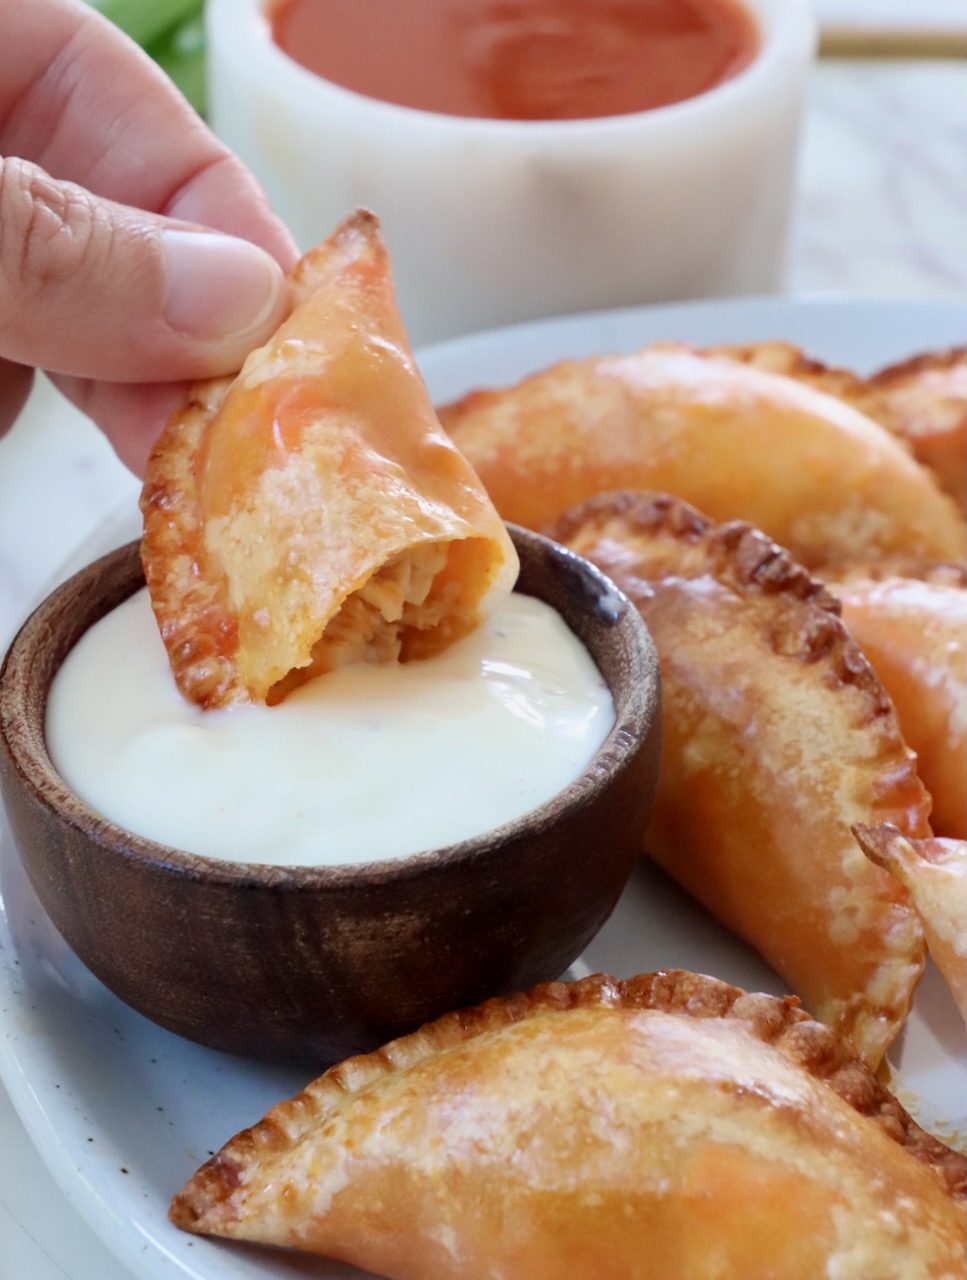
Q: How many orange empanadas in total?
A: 7